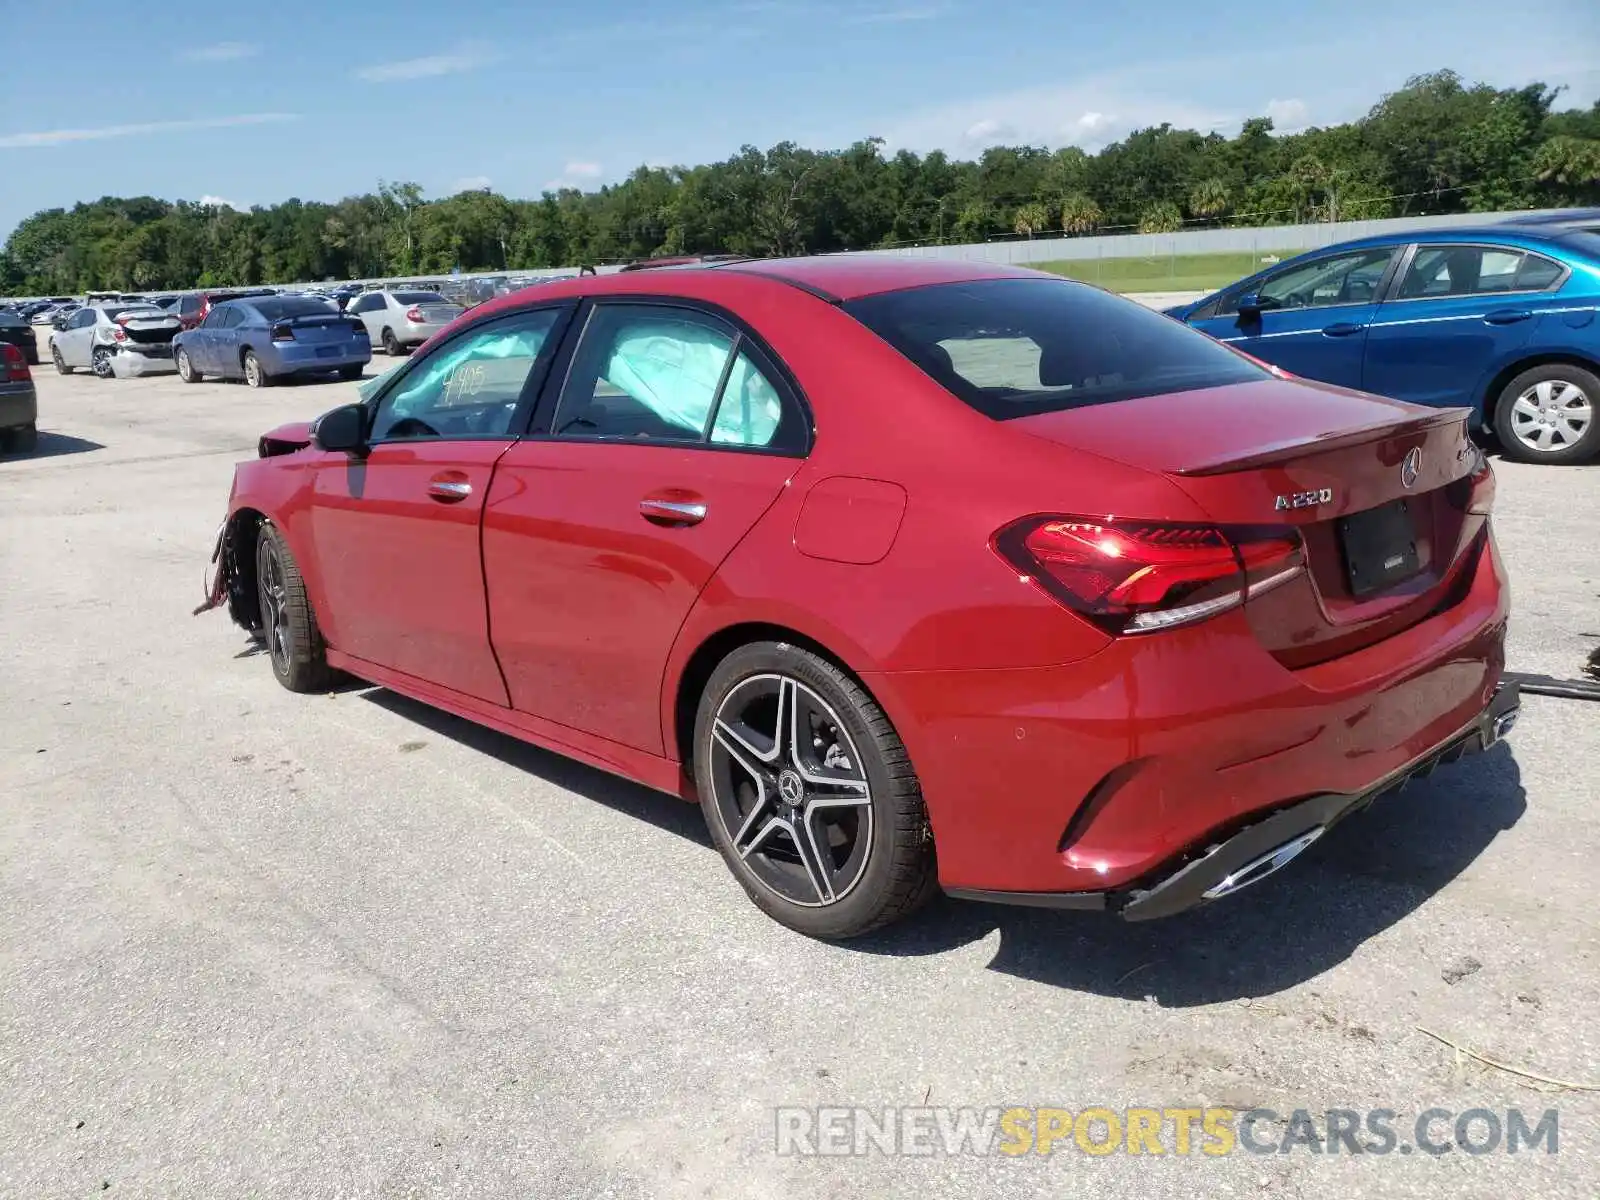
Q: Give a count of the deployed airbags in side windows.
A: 2